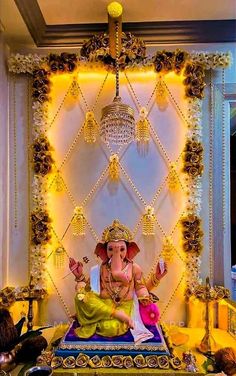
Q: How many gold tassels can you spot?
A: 11